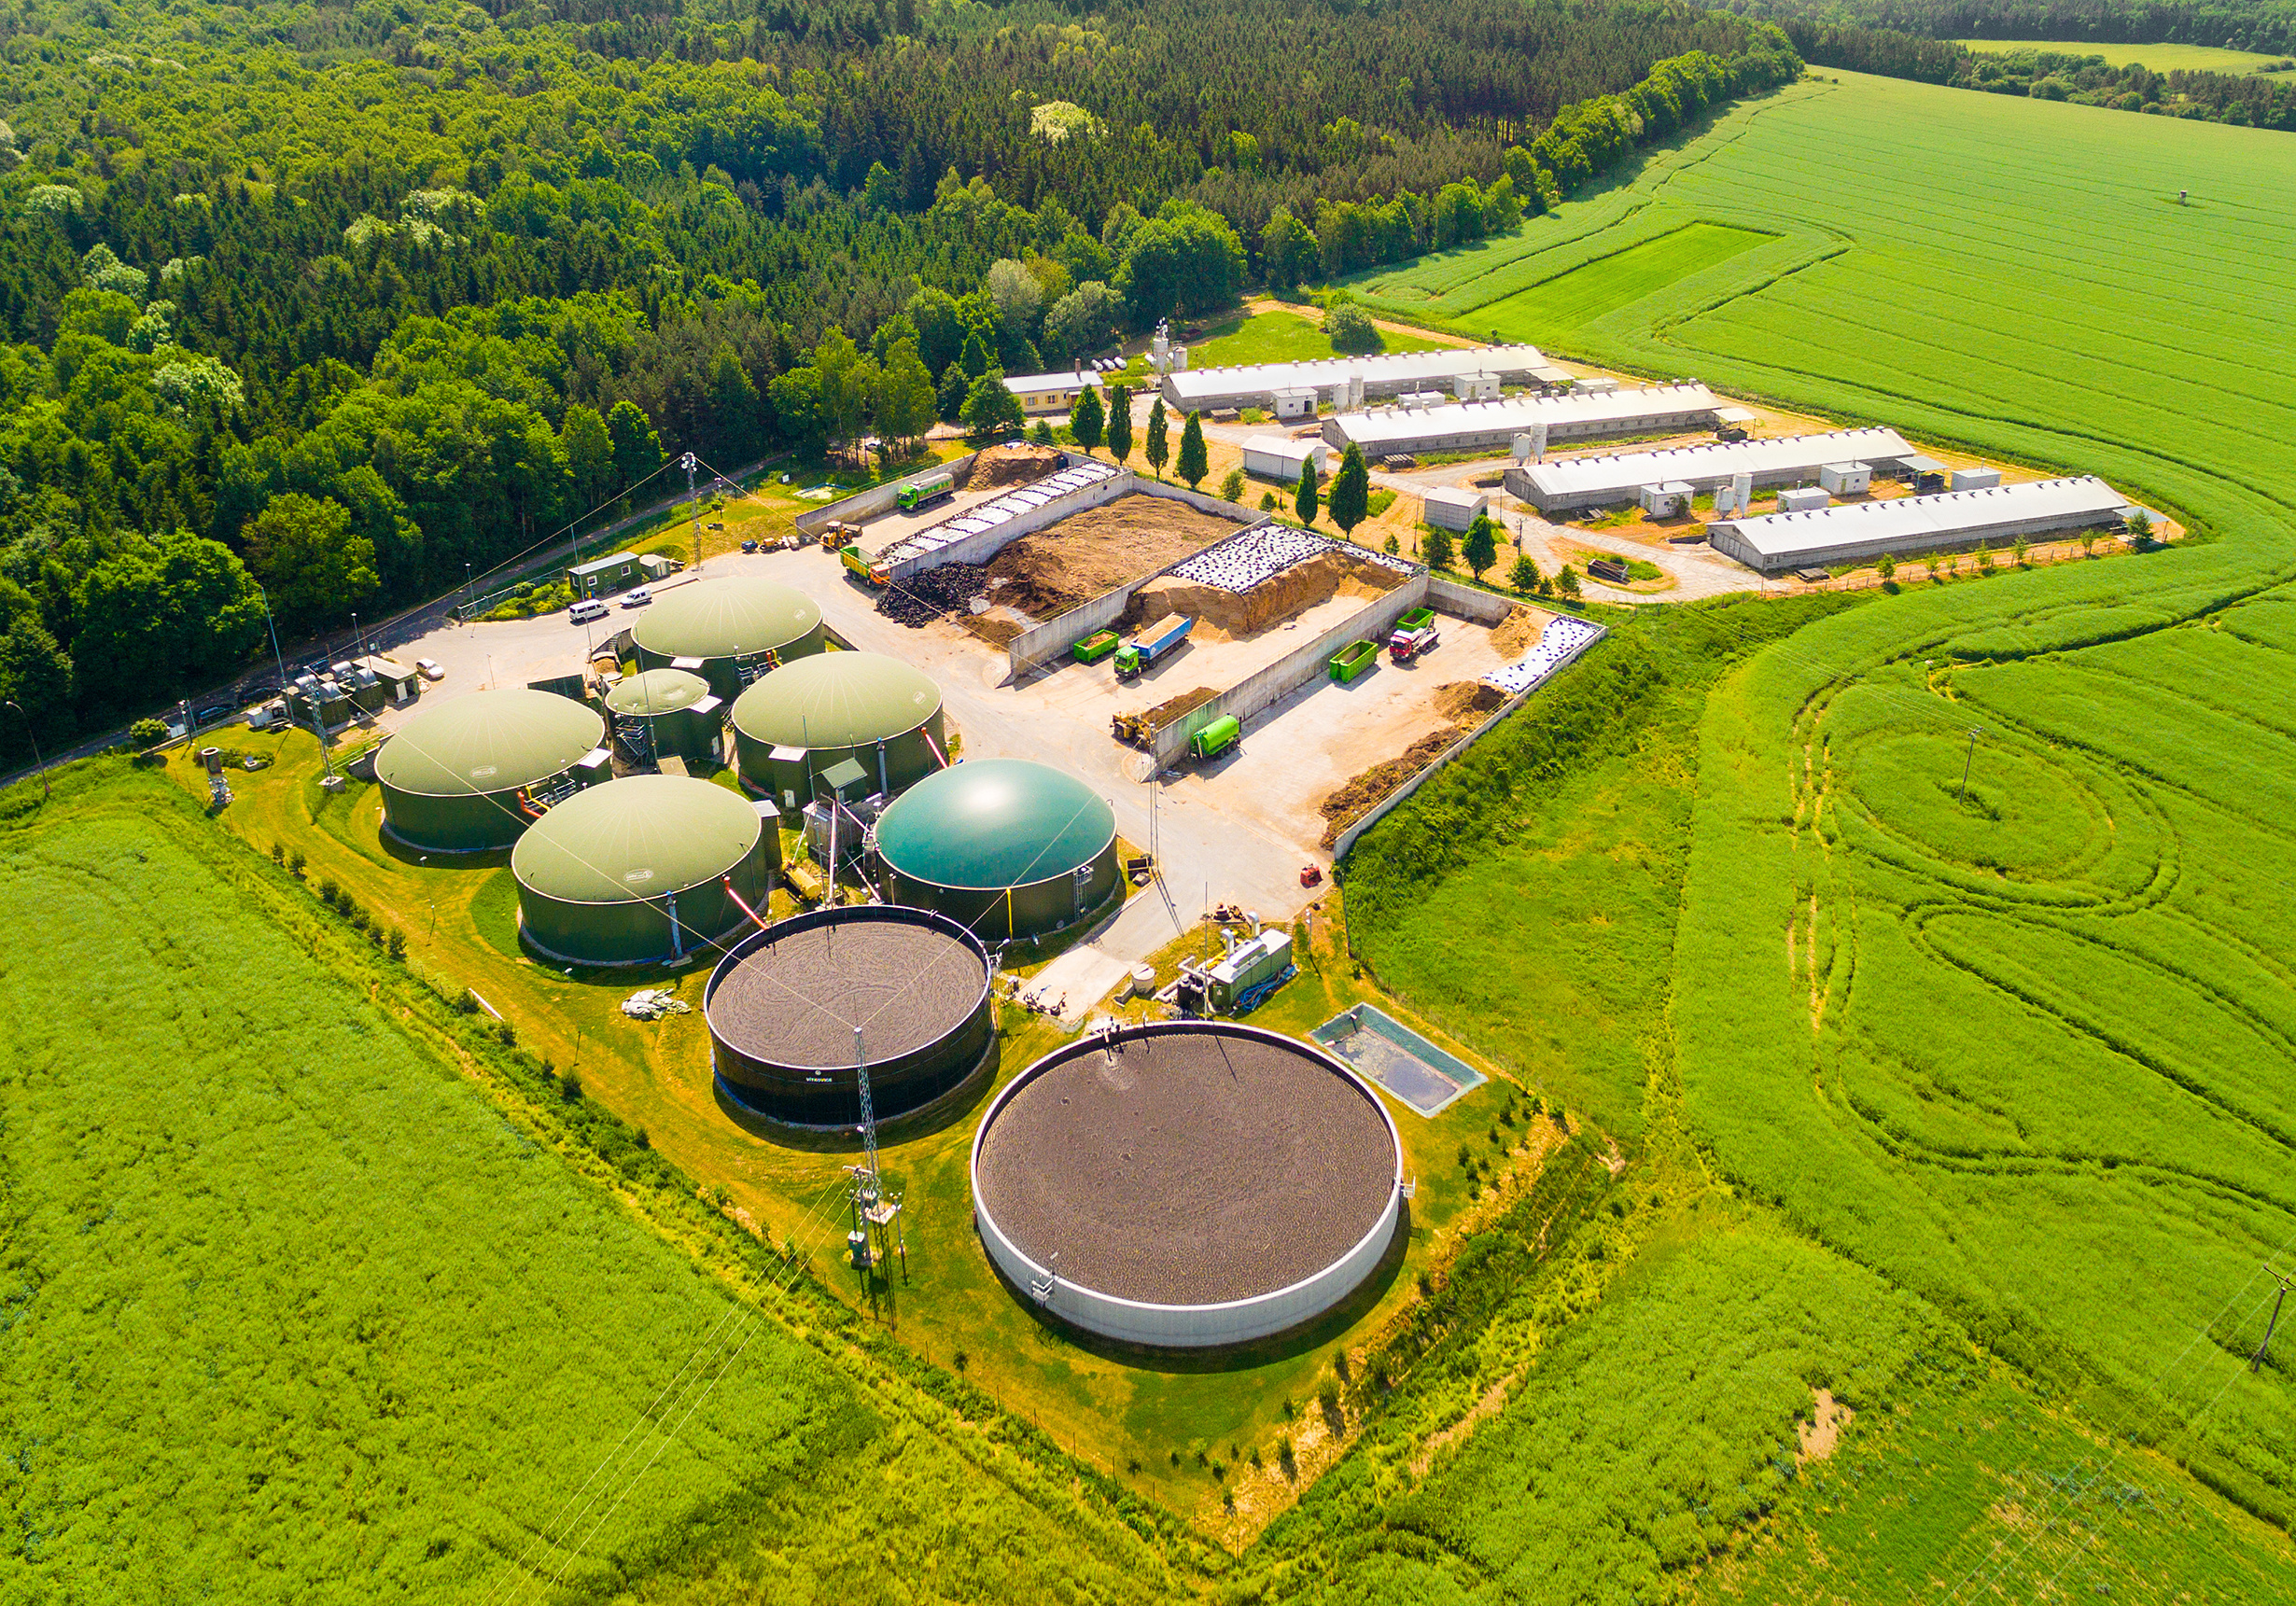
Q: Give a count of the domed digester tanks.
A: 6